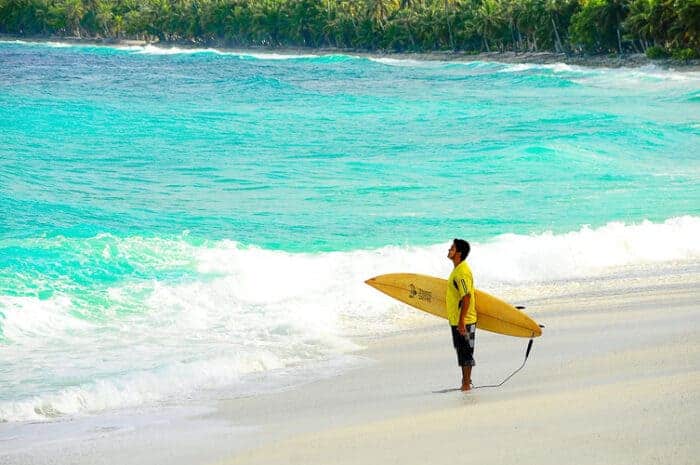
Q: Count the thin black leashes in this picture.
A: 1